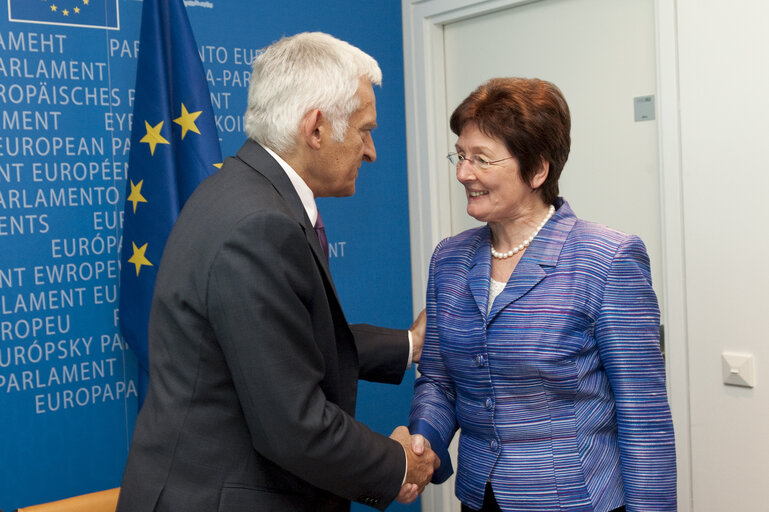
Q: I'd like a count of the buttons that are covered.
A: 3